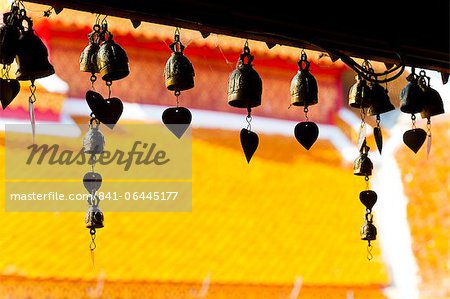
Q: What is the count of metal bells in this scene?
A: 15